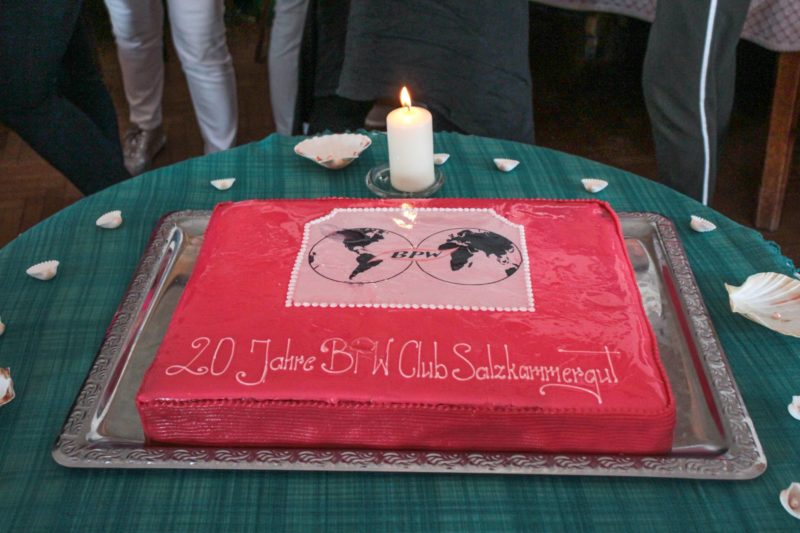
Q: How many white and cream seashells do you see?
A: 13